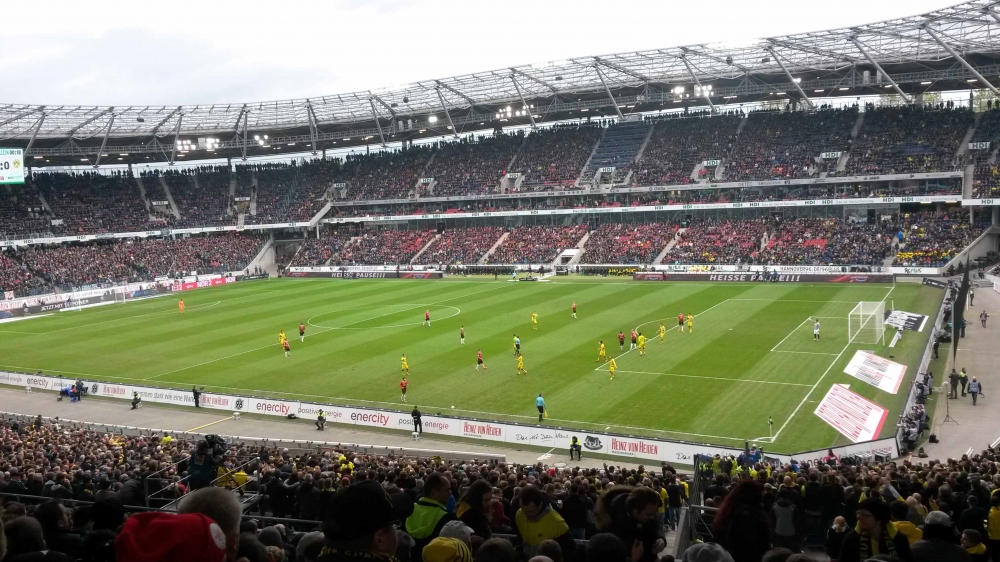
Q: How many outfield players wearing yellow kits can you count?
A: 10